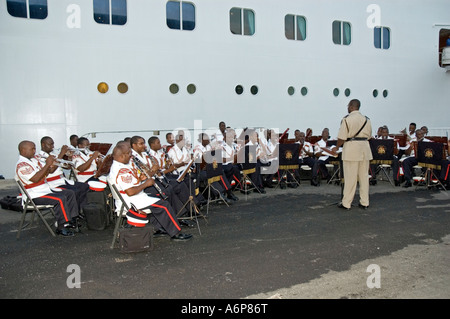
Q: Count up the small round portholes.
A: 12